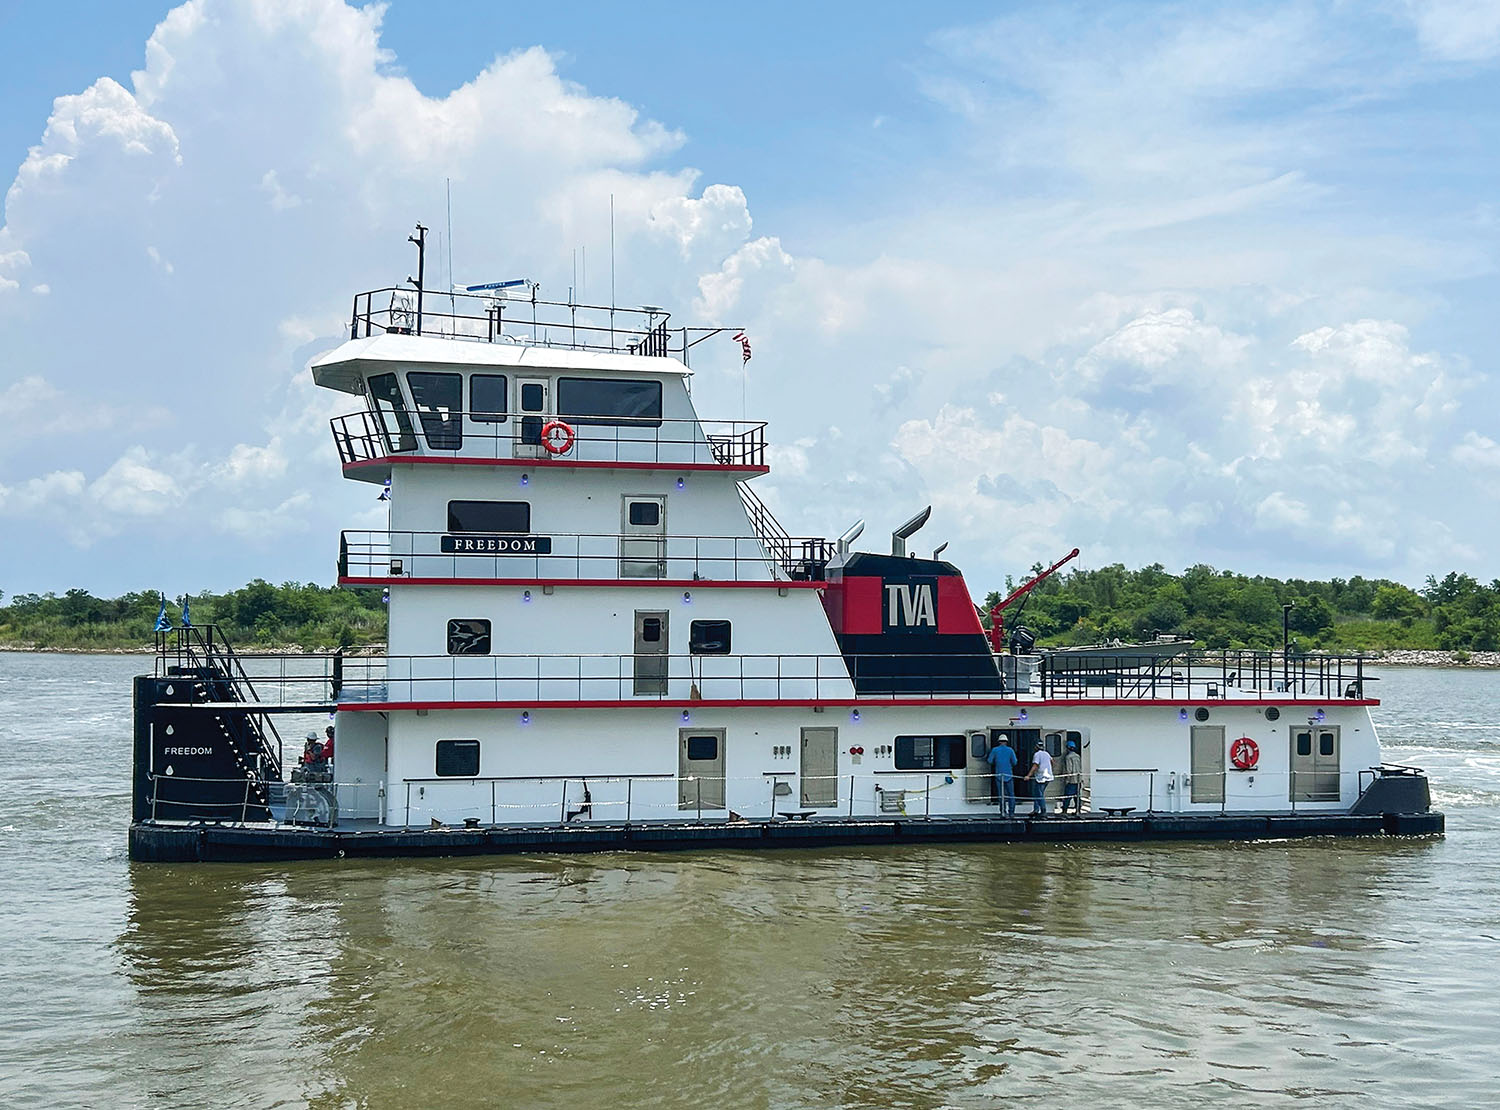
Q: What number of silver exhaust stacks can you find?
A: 3